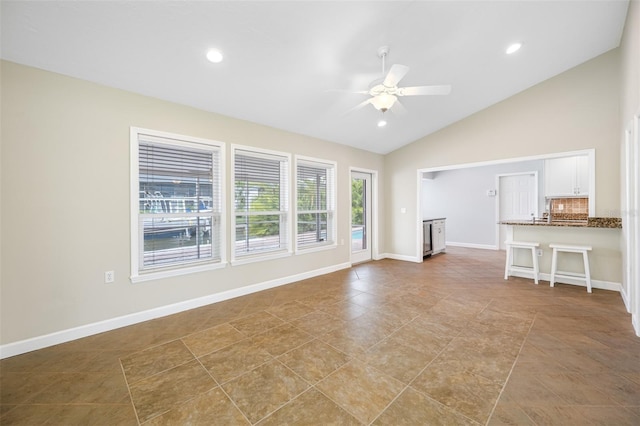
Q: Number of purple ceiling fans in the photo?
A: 0